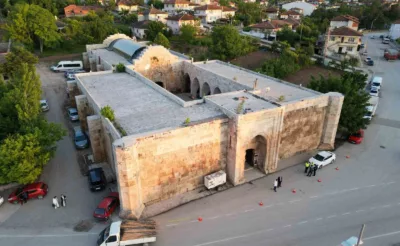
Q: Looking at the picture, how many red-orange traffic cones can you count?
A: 6